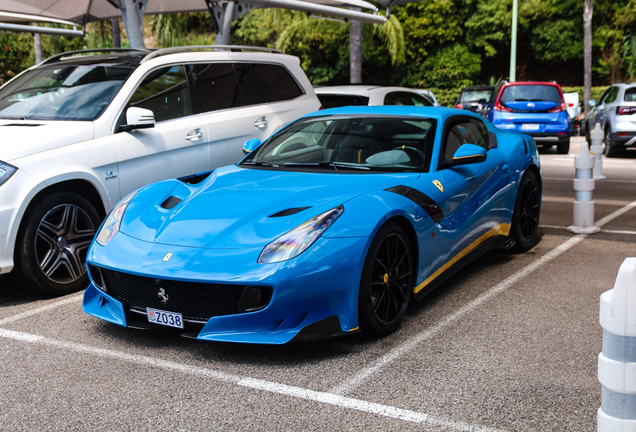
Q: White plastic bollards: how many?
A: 3